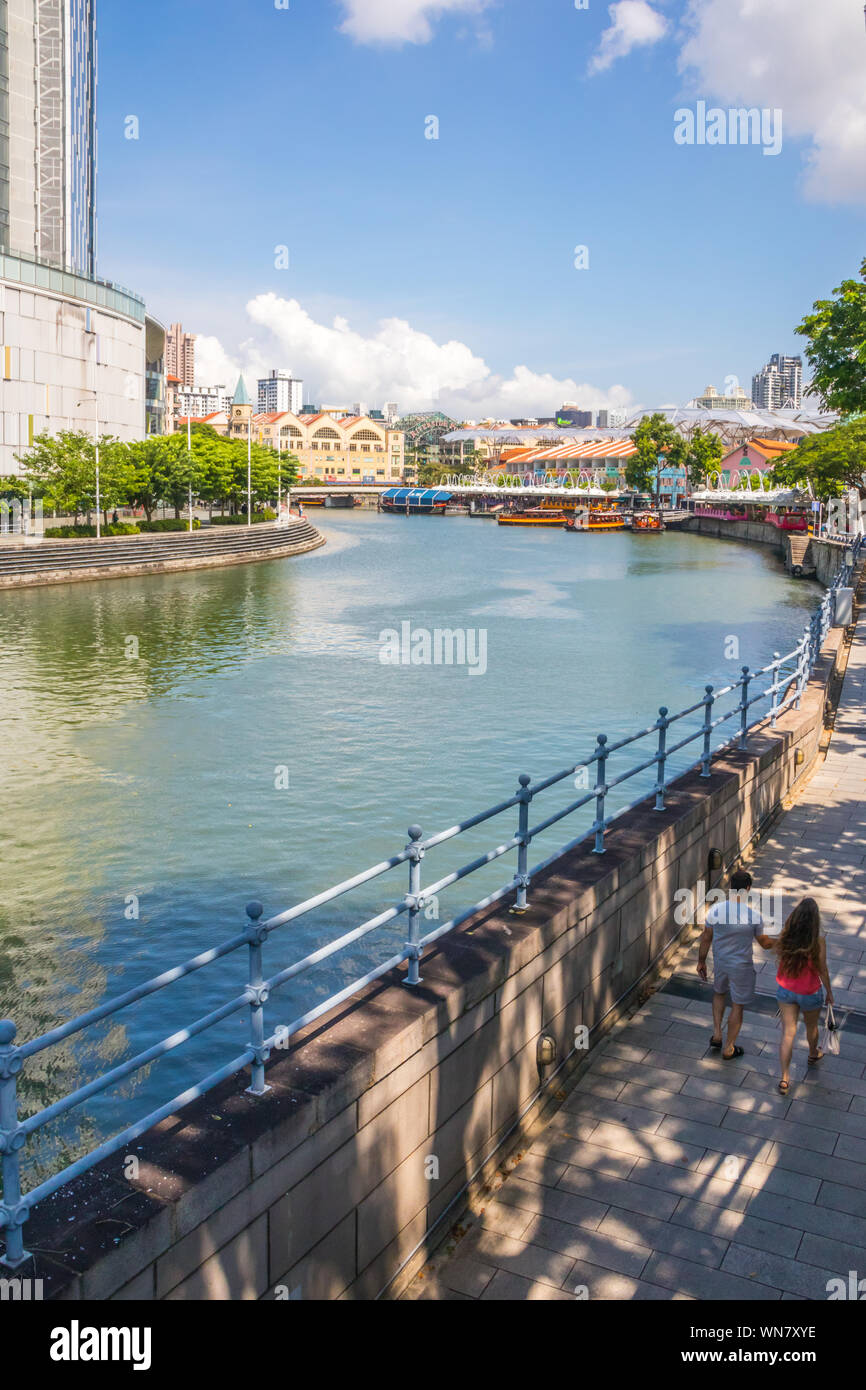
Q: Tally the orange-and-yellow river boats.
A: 3